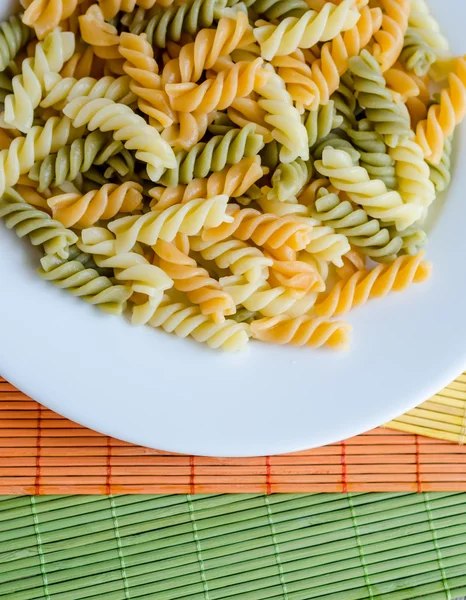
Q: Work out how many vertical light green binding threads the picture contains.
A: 6